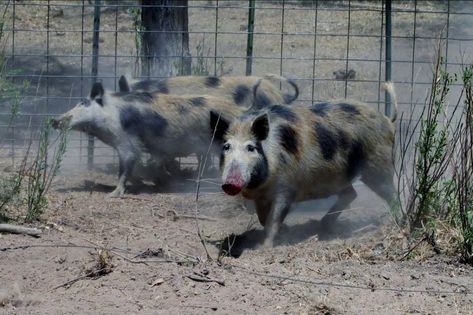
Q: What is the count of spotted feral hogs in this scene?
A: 3